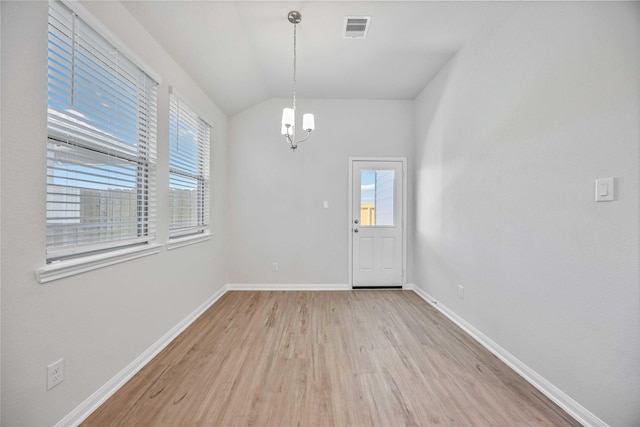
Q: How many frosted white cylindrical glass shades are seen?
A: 3